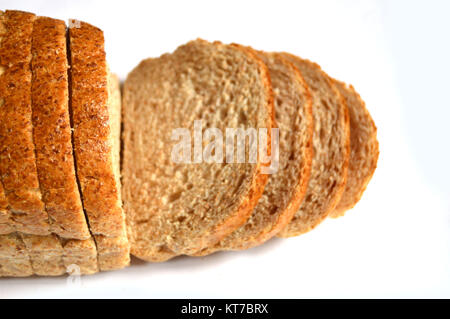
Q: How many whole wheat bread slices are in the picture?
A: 8